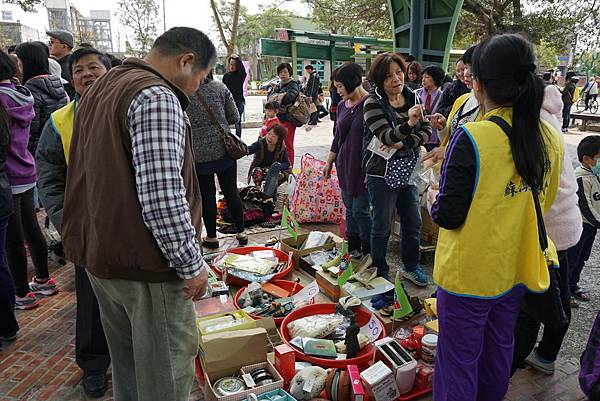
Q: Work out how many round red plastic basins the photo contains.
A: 3